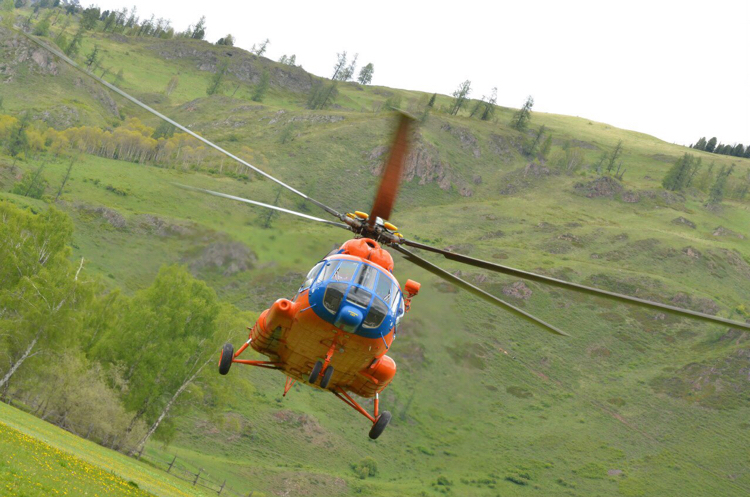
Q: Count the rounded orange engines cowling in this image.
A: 2